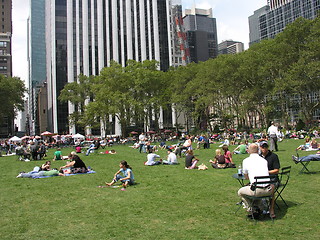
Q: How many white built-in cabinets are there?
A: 0